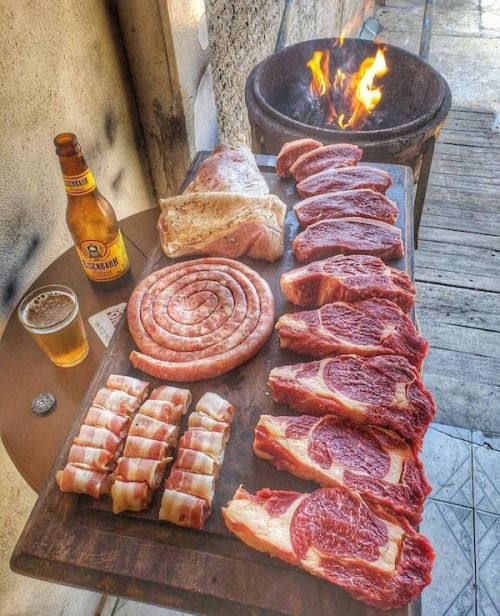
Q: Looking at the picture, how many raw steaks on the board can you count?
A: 10